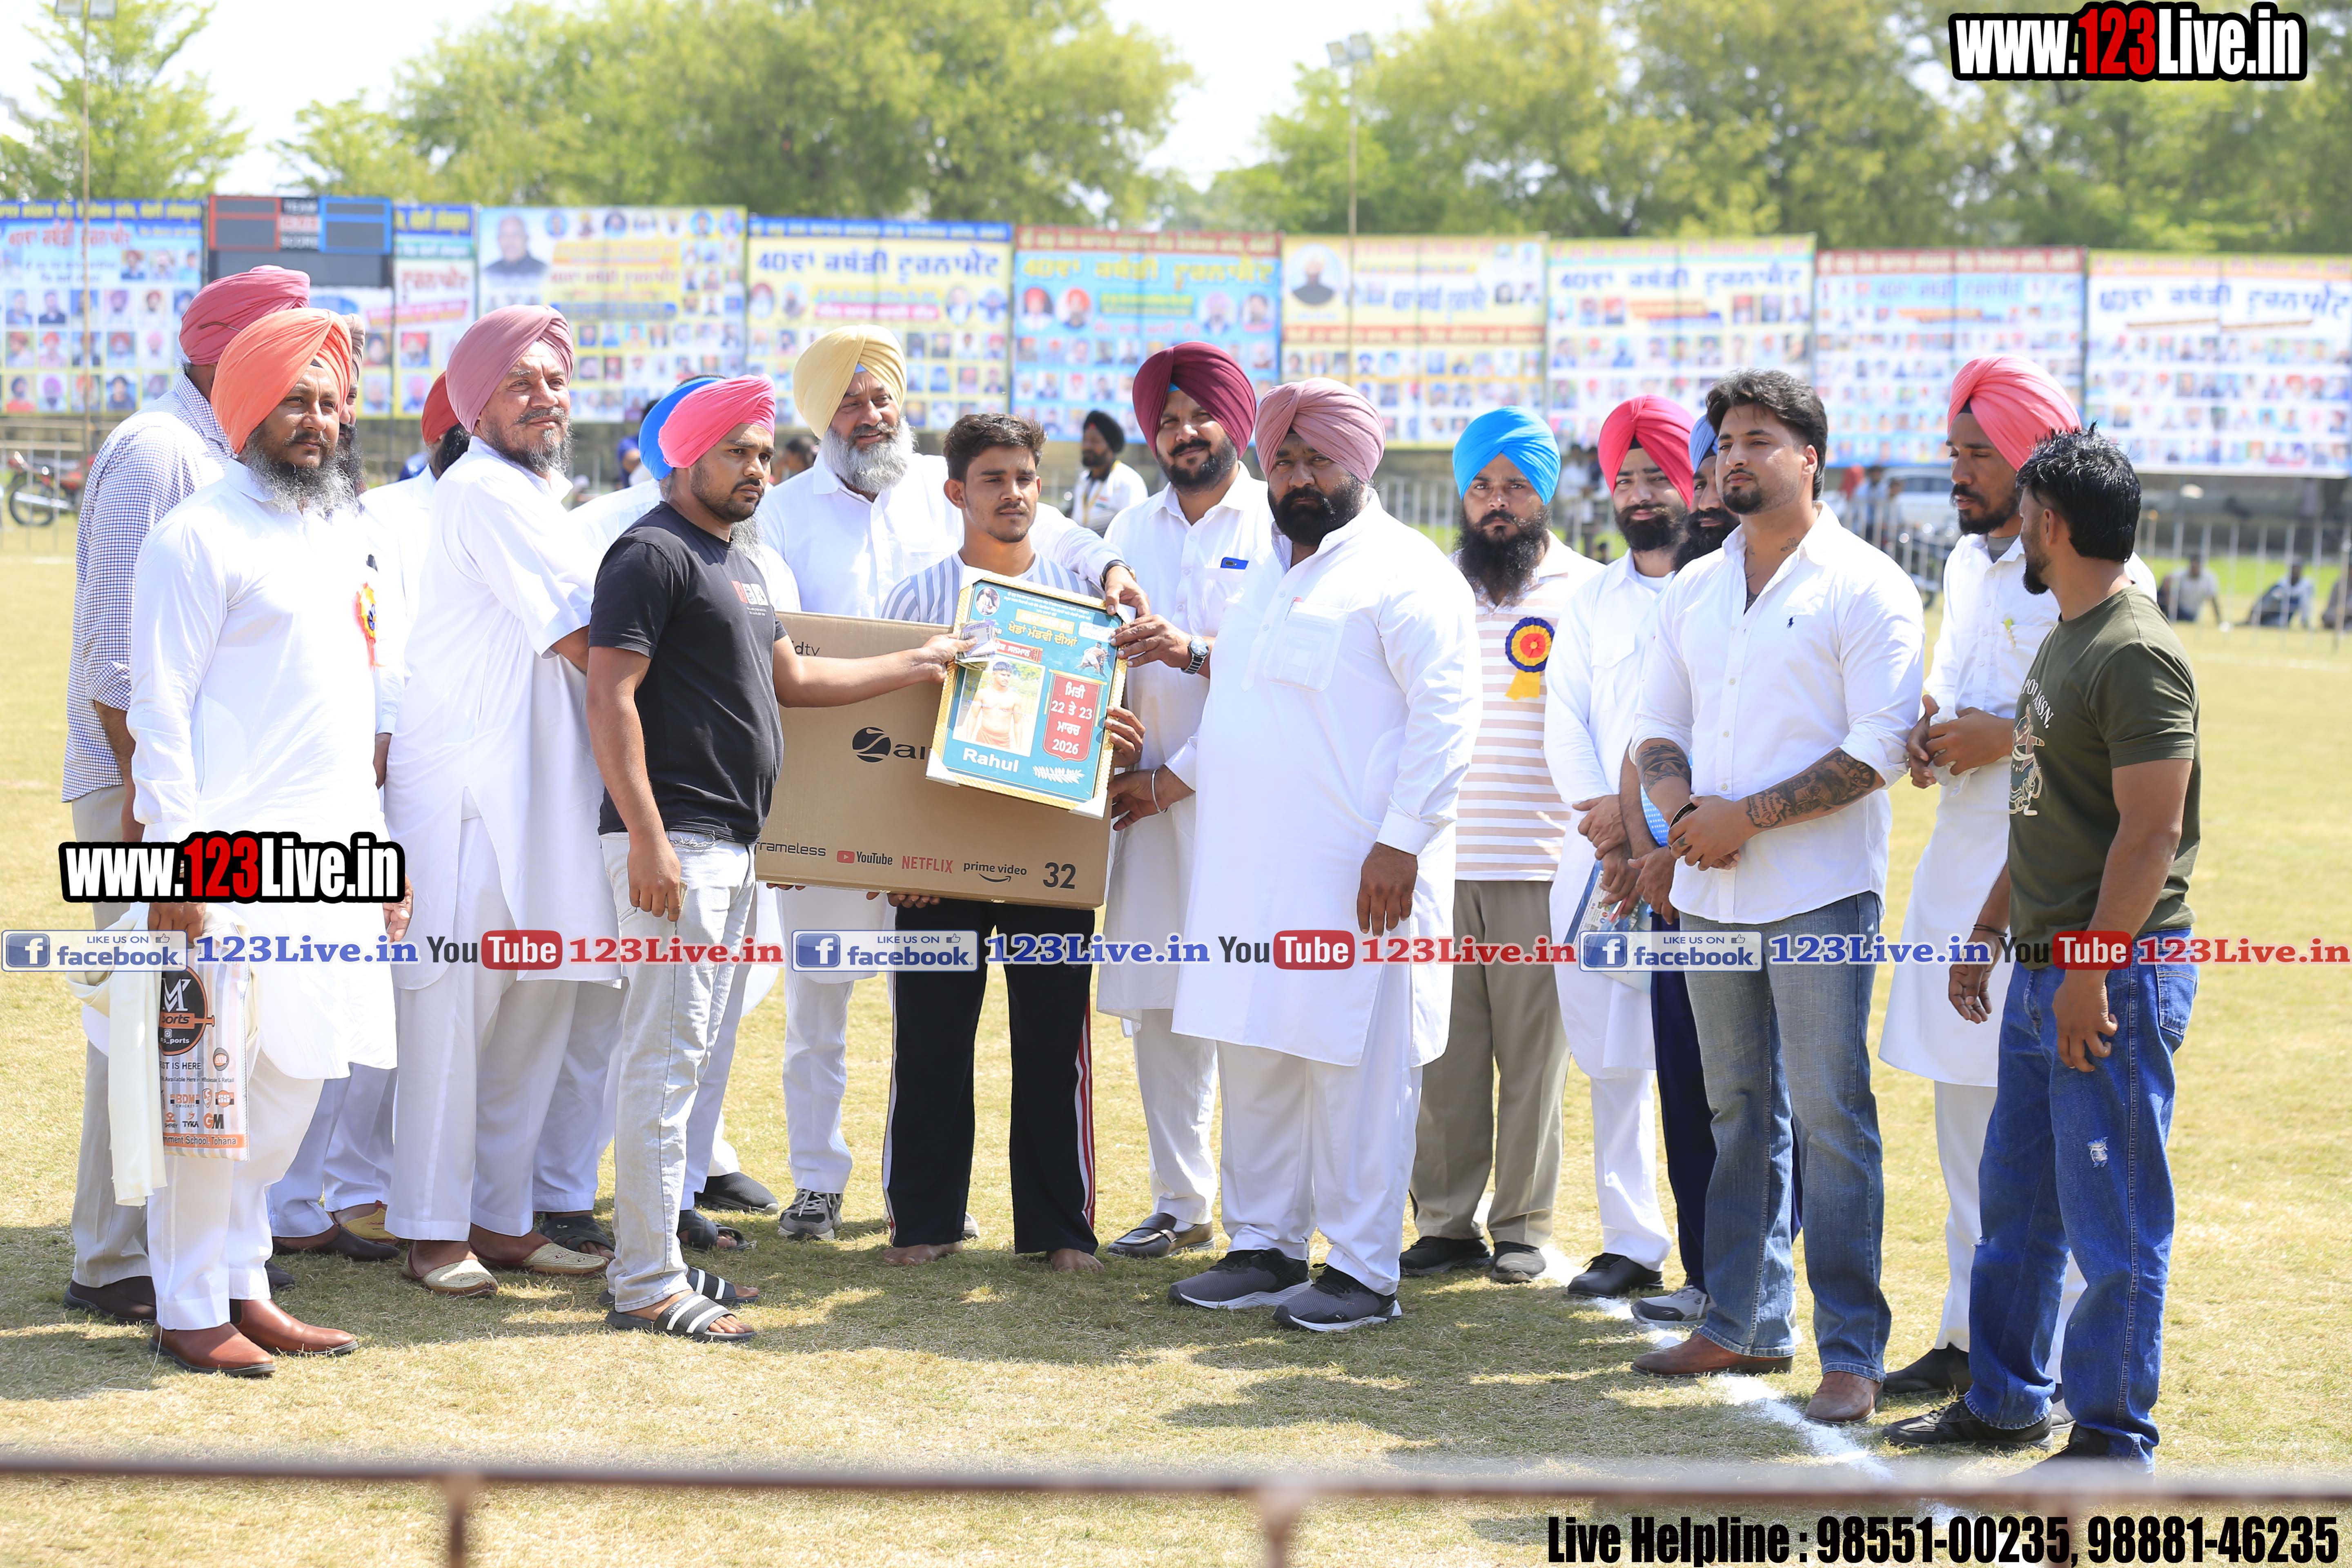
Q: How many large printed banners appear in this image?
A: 9